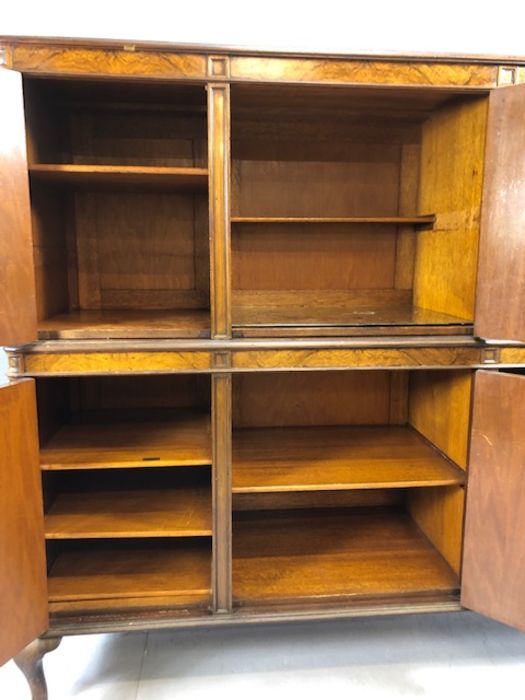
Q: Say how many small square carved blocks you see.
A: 6